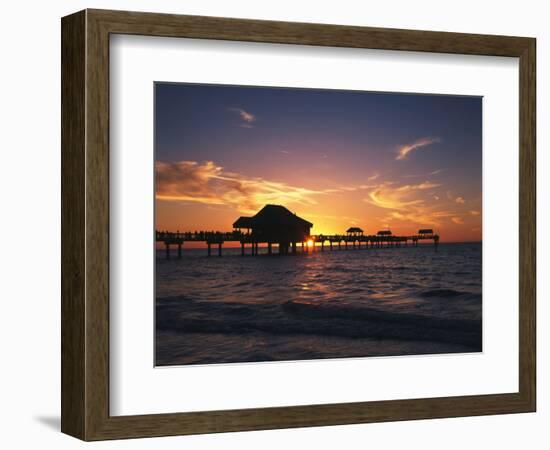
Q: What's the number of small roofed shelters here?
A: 3